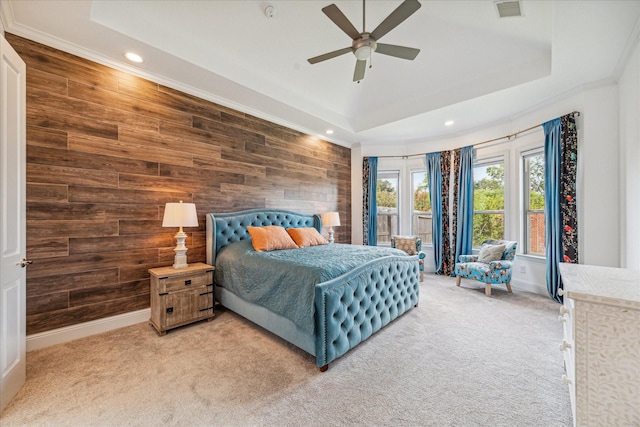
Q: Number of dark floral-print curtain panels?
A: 4